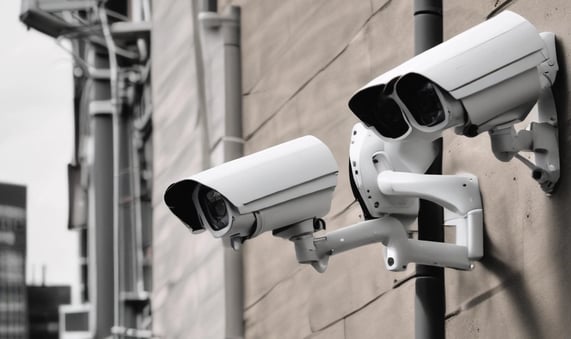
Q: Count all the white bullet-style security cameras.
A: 3